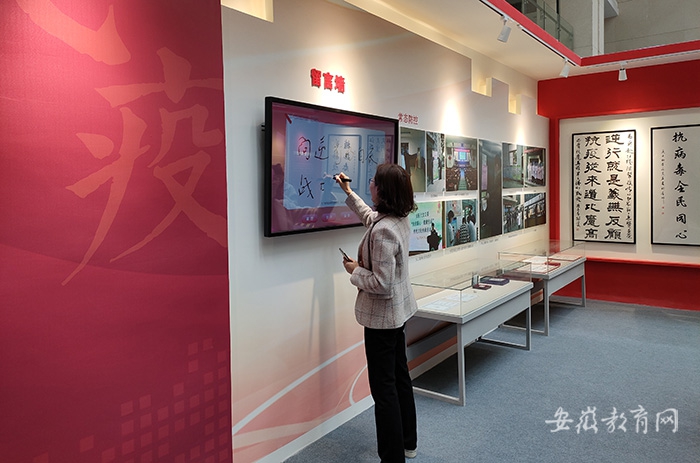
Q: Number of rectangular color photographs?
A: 10